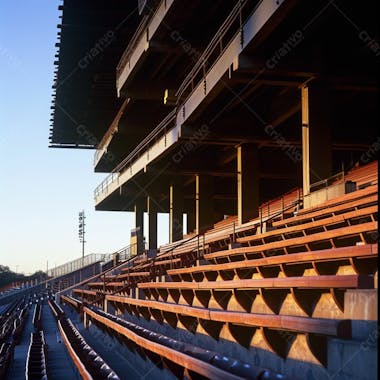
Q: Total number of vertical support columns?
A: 6